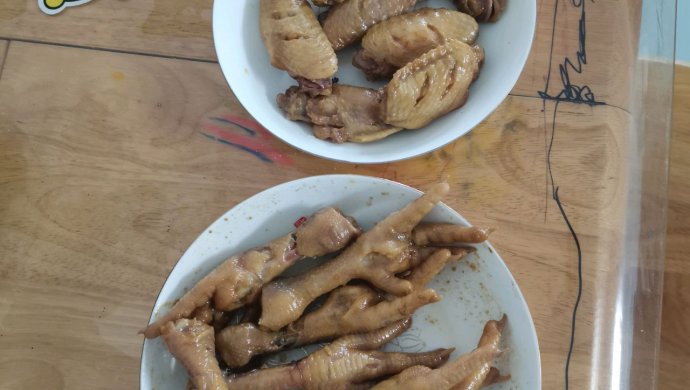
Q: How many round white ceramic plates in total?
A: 2